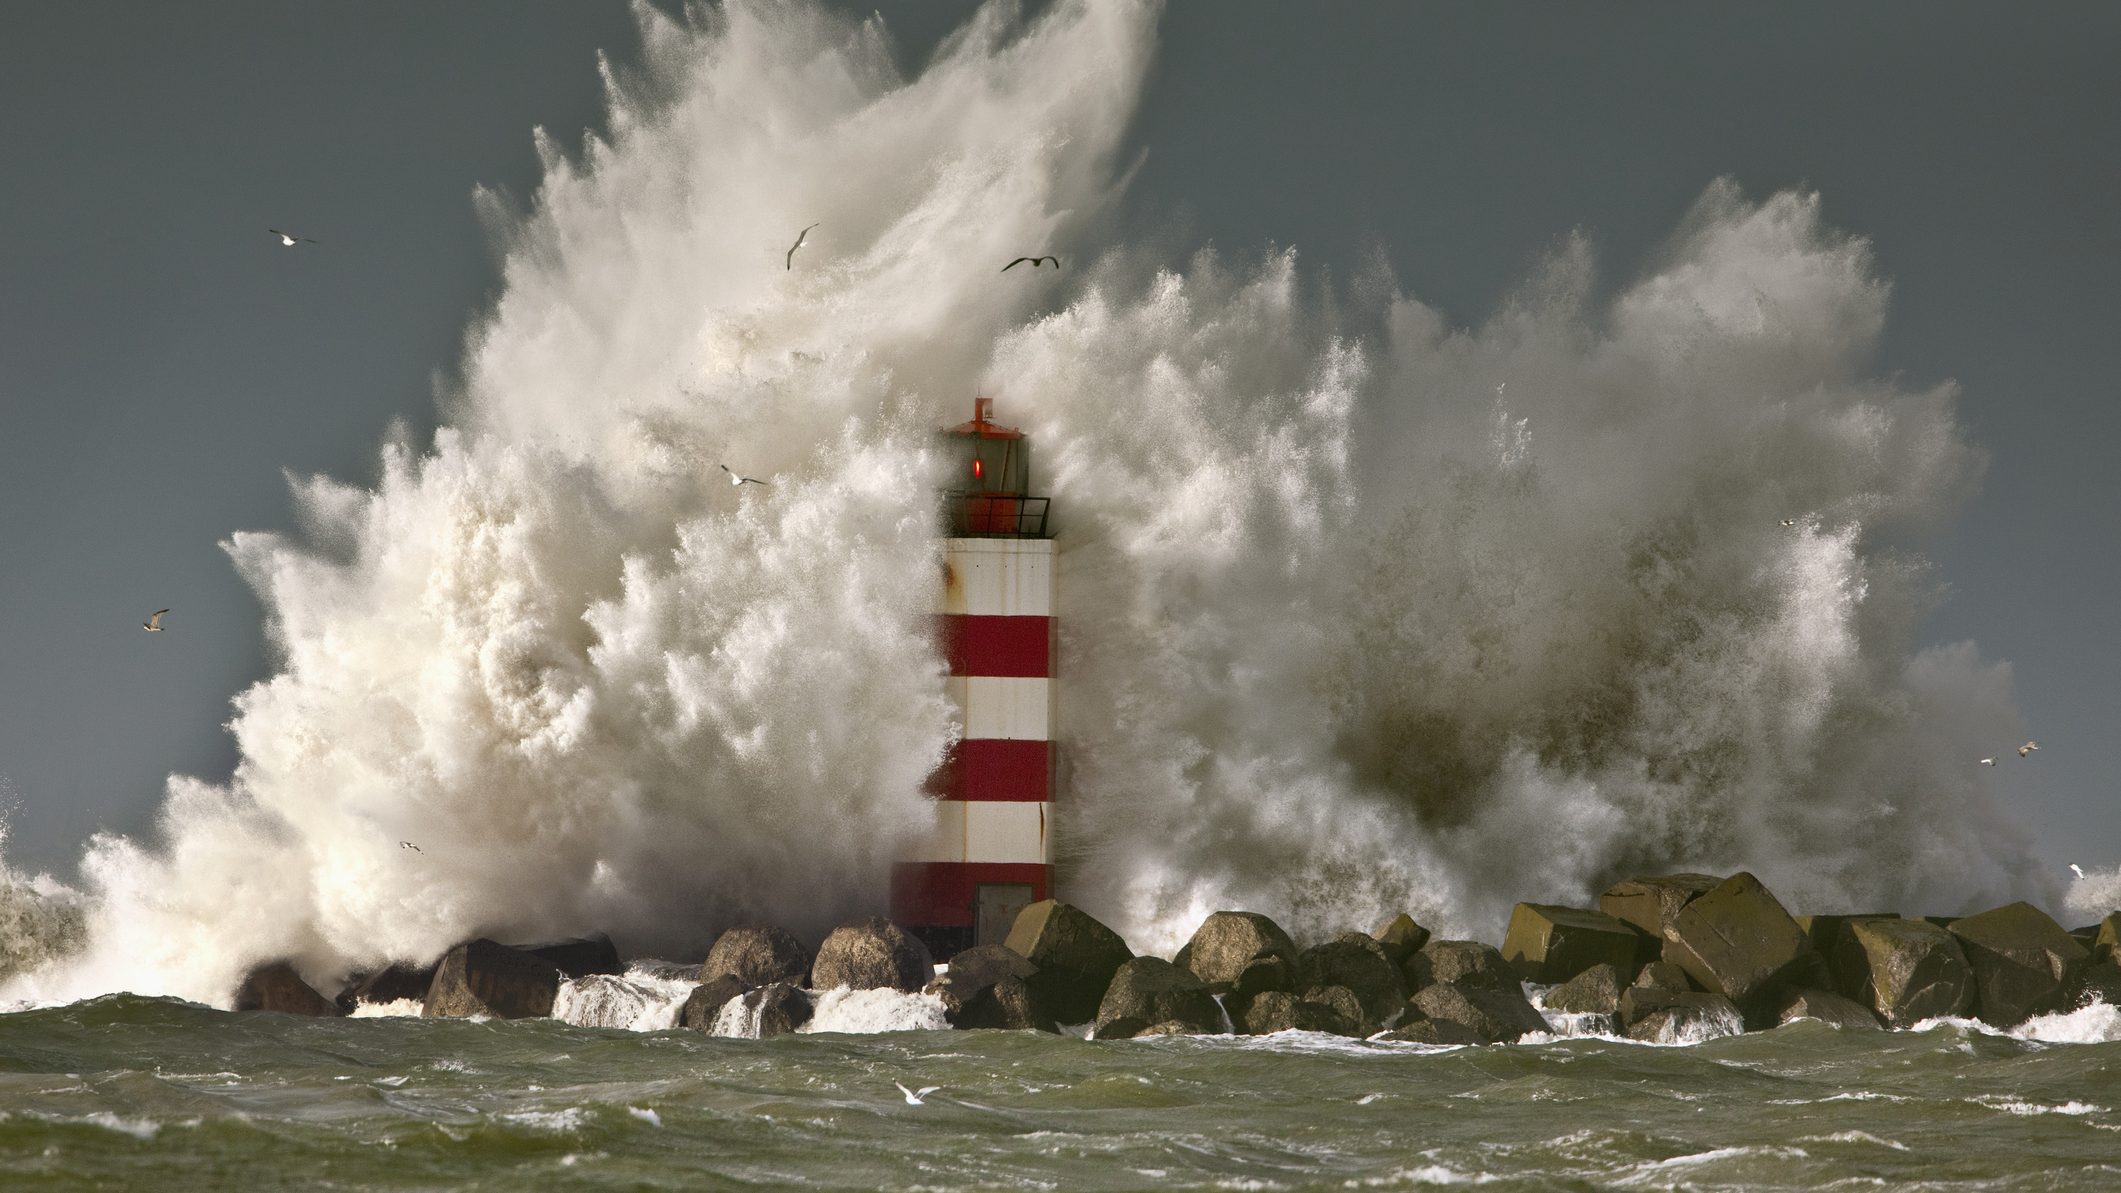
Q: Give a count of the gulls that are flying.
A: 11